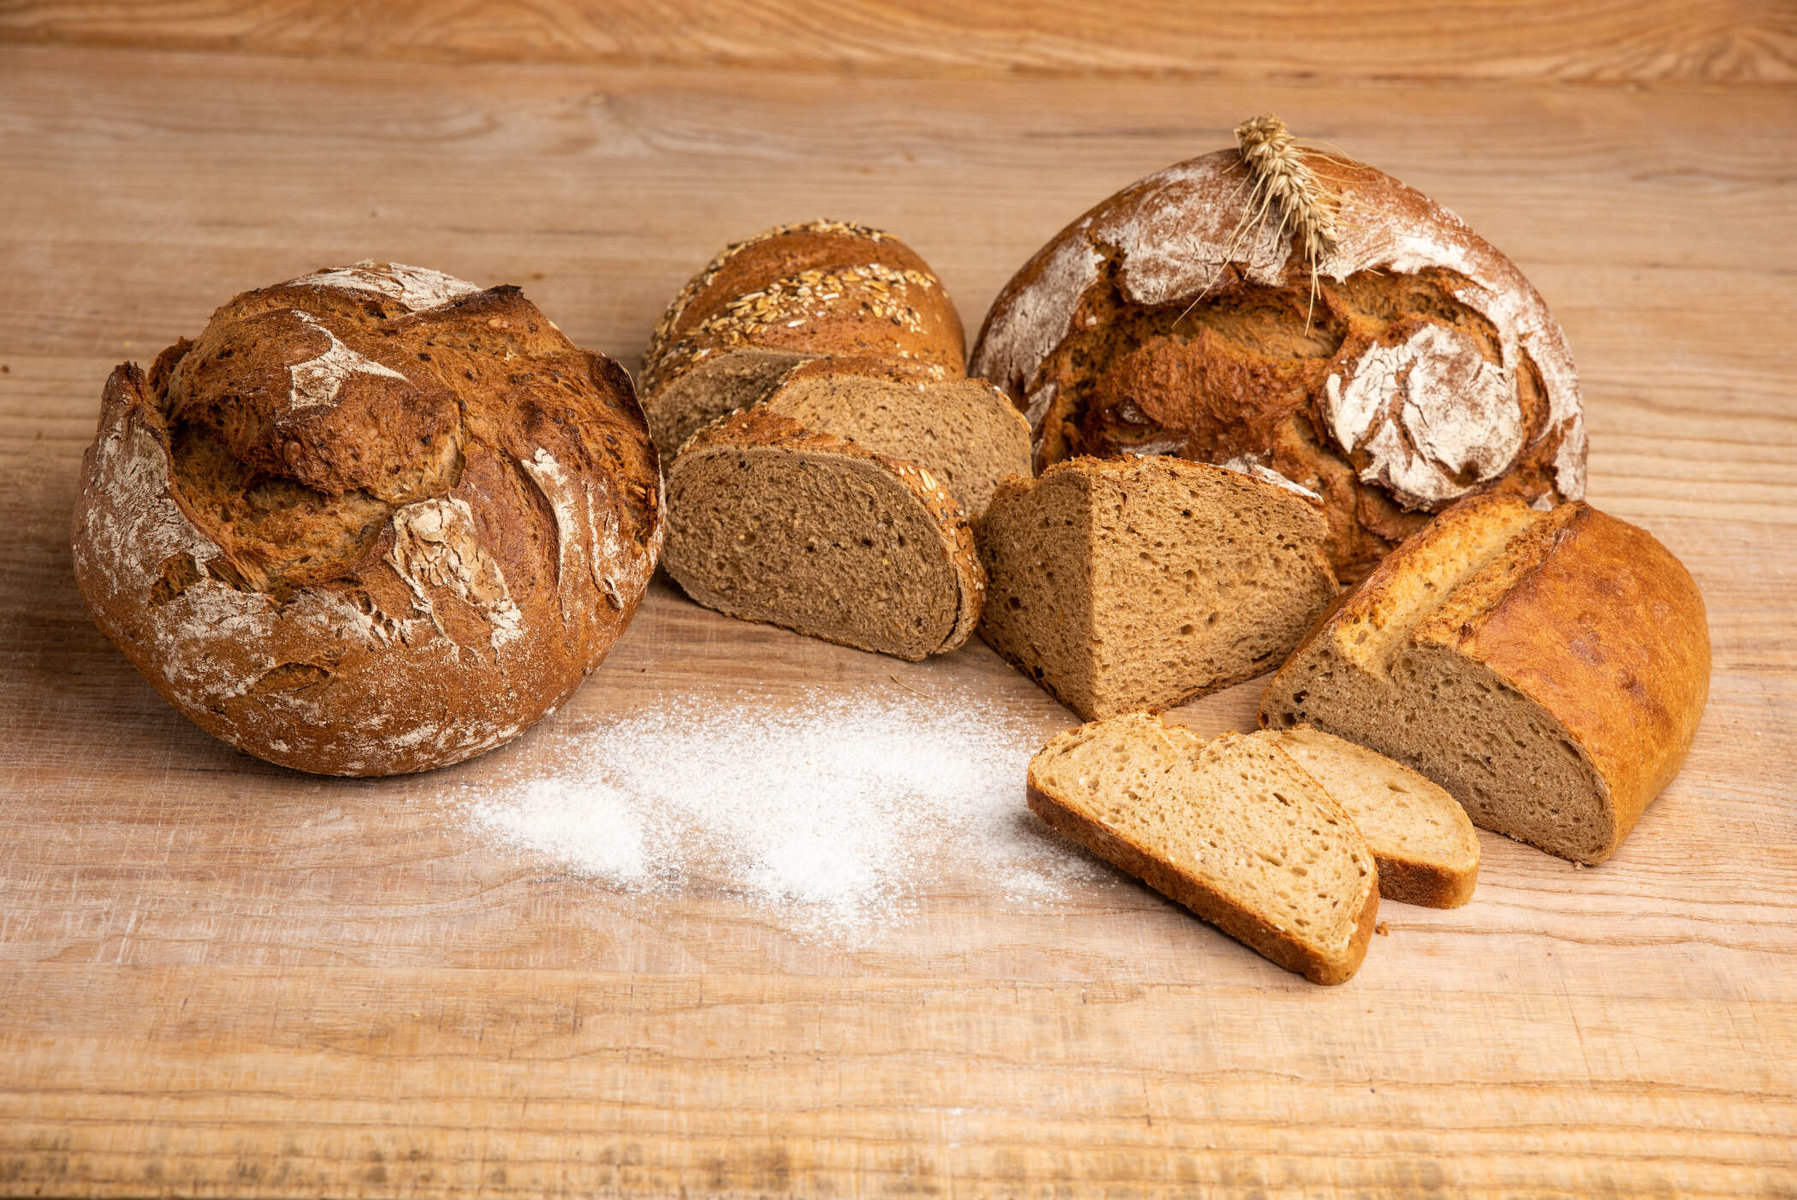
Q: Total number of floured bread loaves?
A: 2